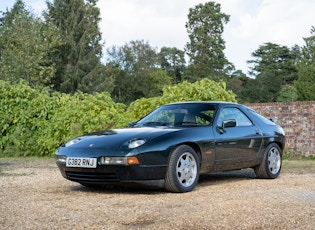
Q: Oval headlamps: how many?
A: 2